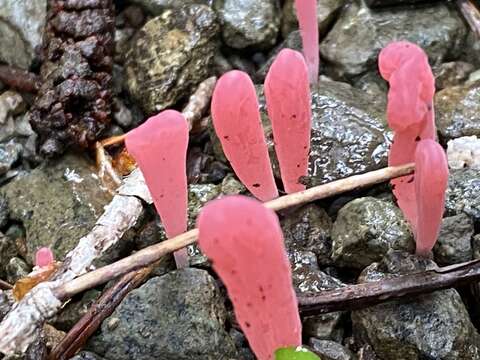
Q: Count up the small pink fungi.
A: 8